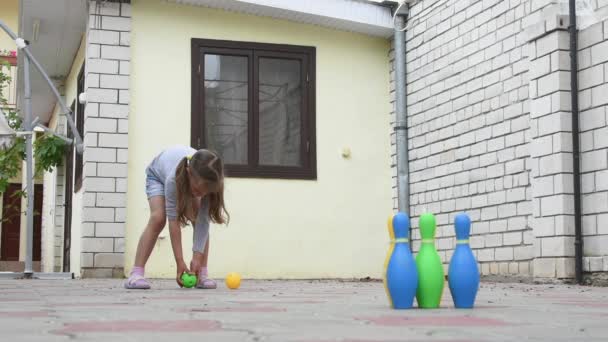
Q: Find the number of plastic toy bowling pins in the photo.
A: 4